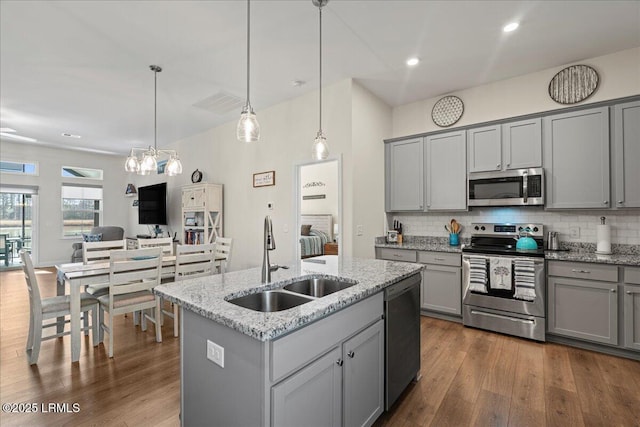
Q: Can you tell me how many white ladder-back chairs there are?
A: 6